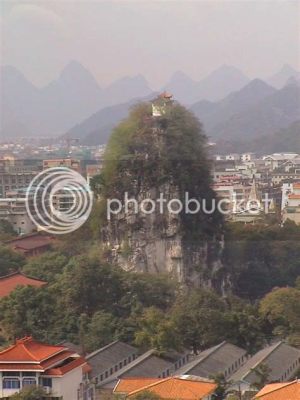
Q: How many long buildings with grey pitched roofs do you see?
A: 4